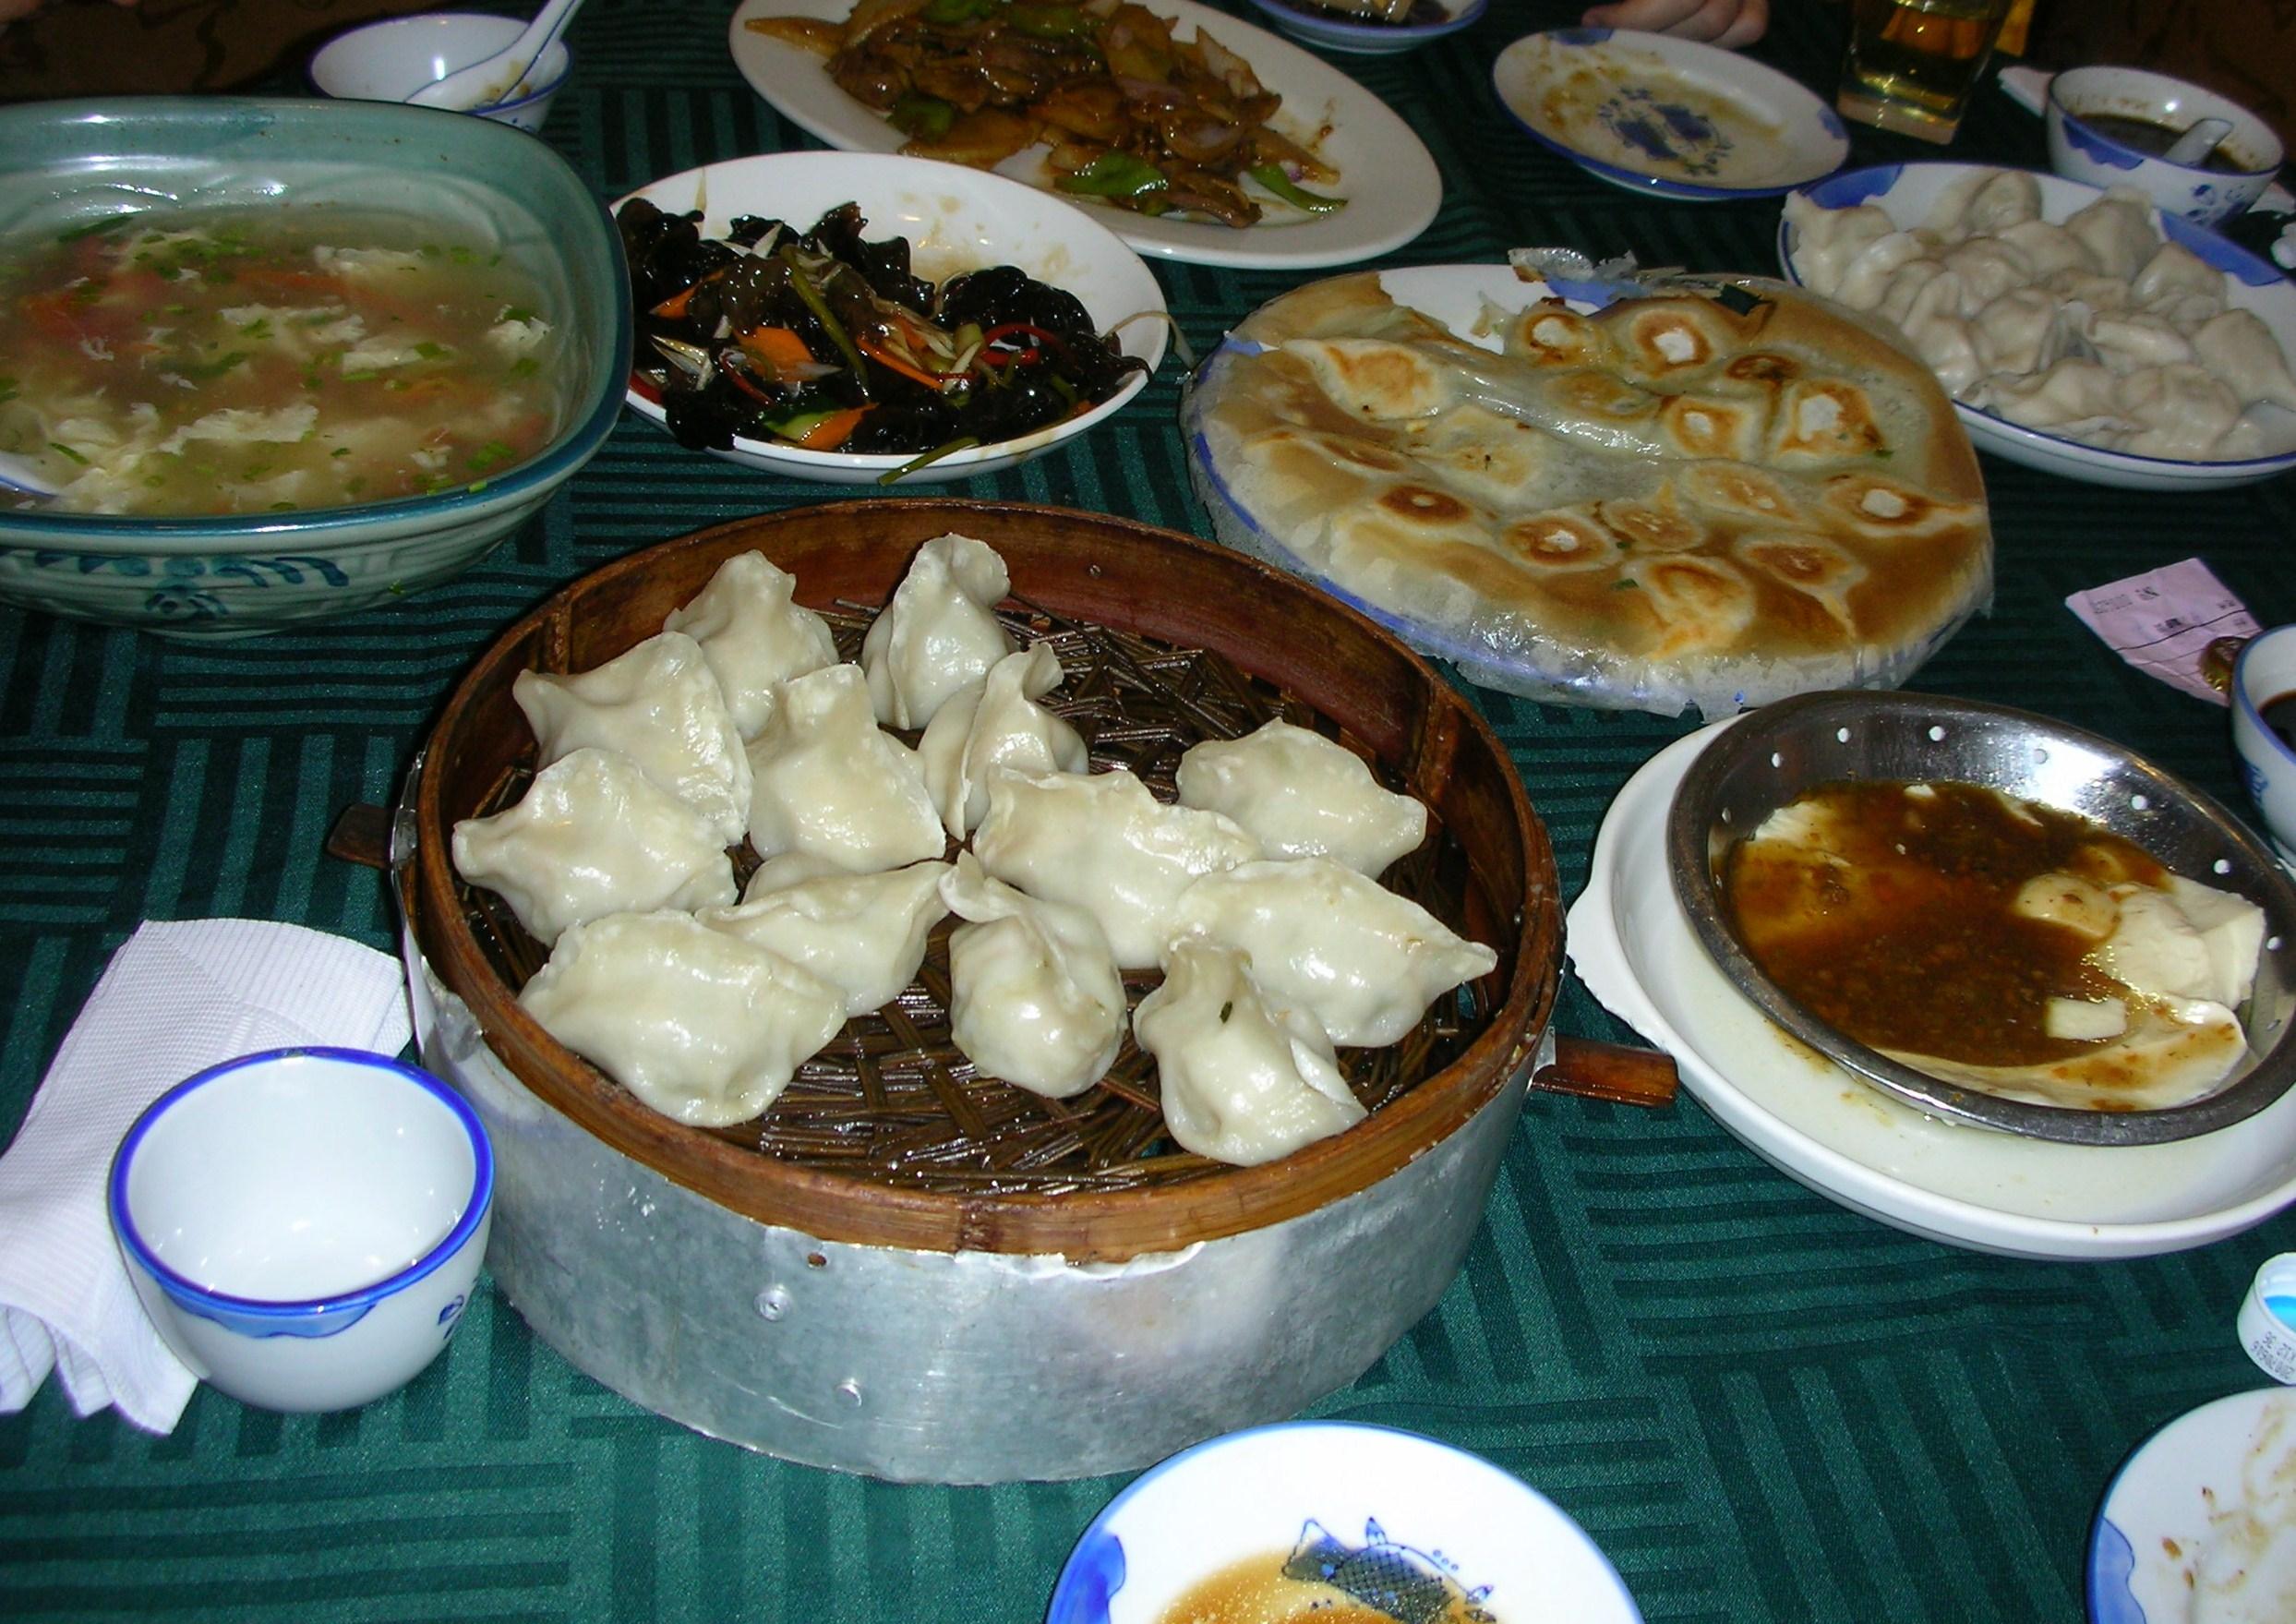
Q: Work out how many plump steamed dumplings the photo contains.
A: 13